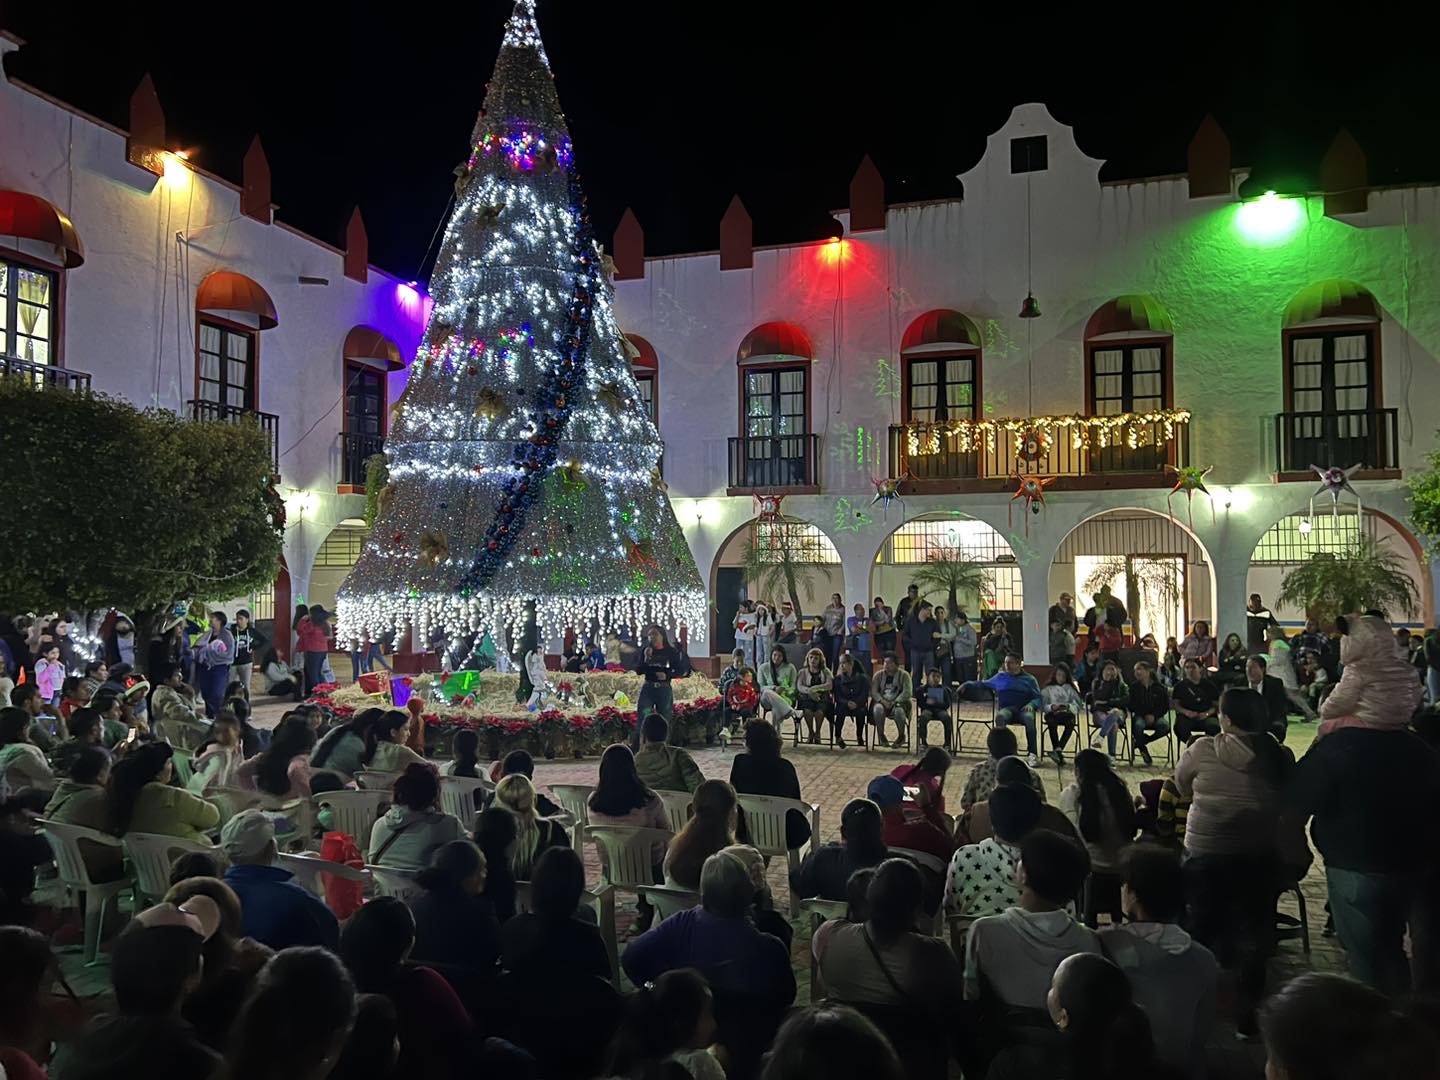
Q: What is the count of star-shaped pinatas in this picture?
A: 5